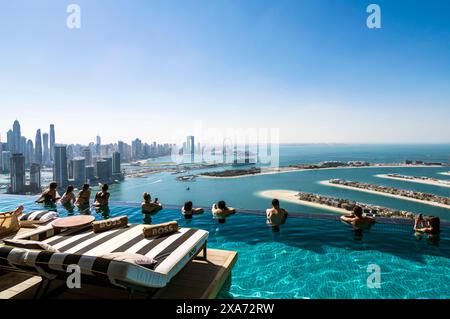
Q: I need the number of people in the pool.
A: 10